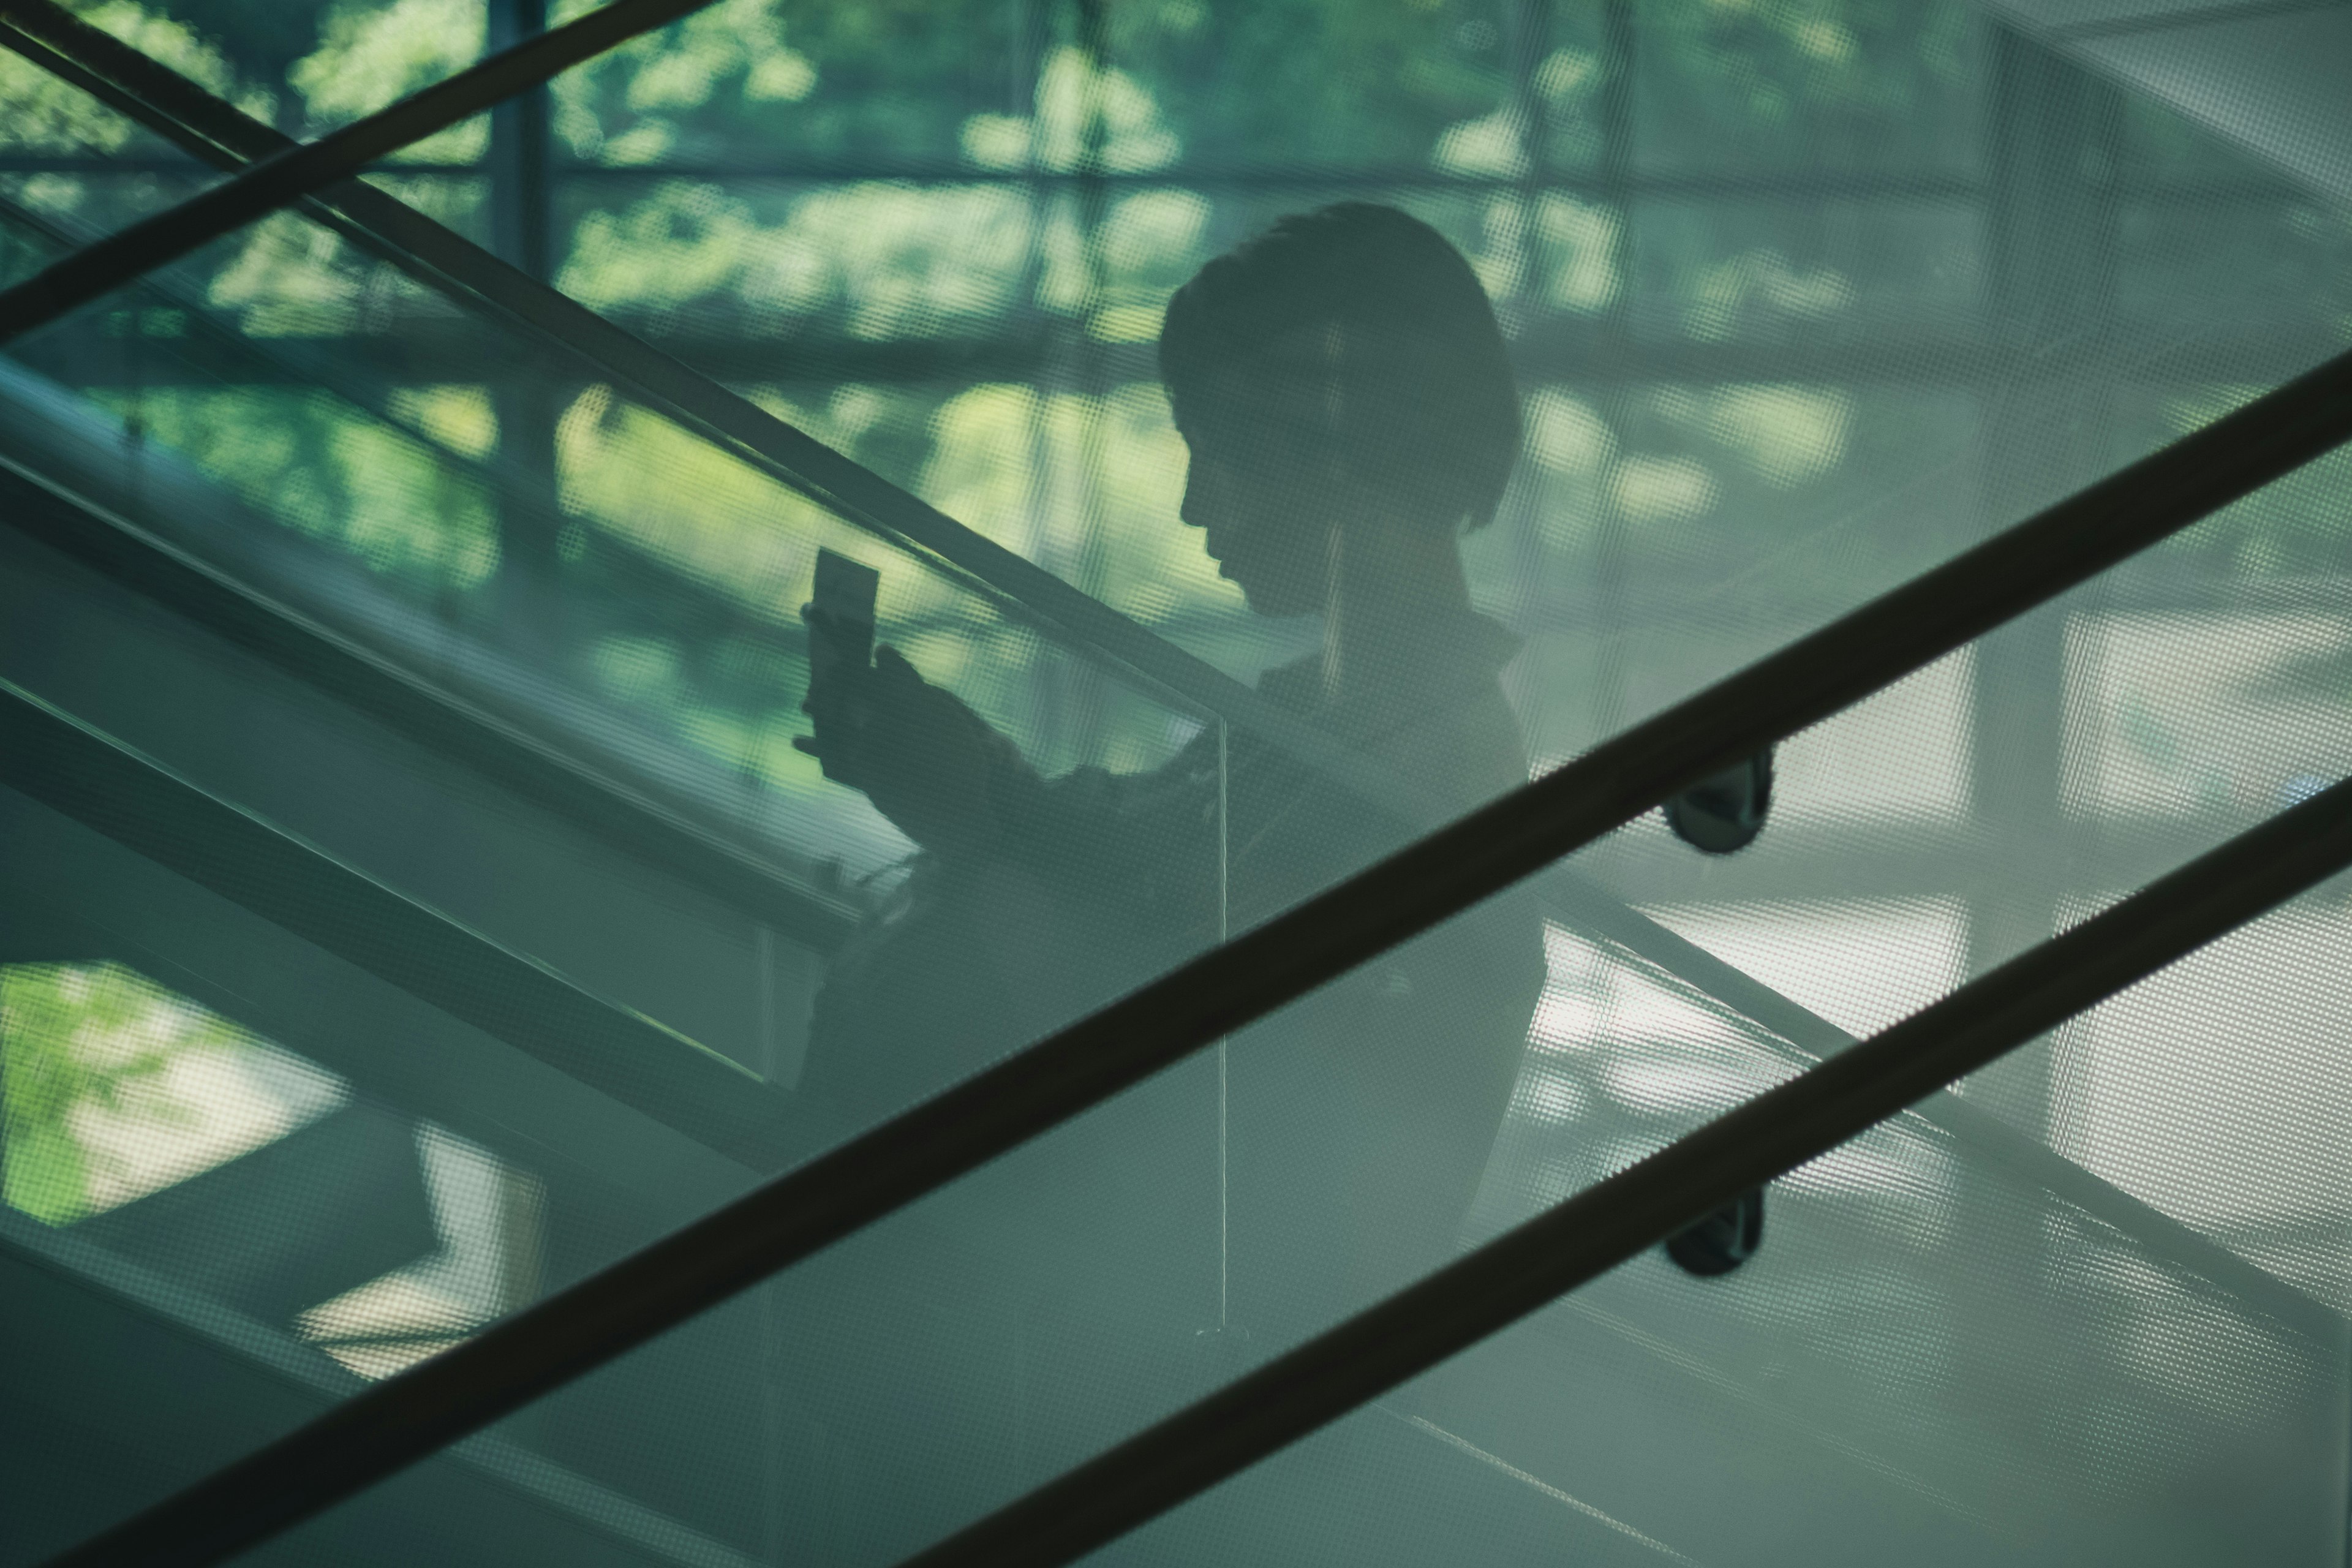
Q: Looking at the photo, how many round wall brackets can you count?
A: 2